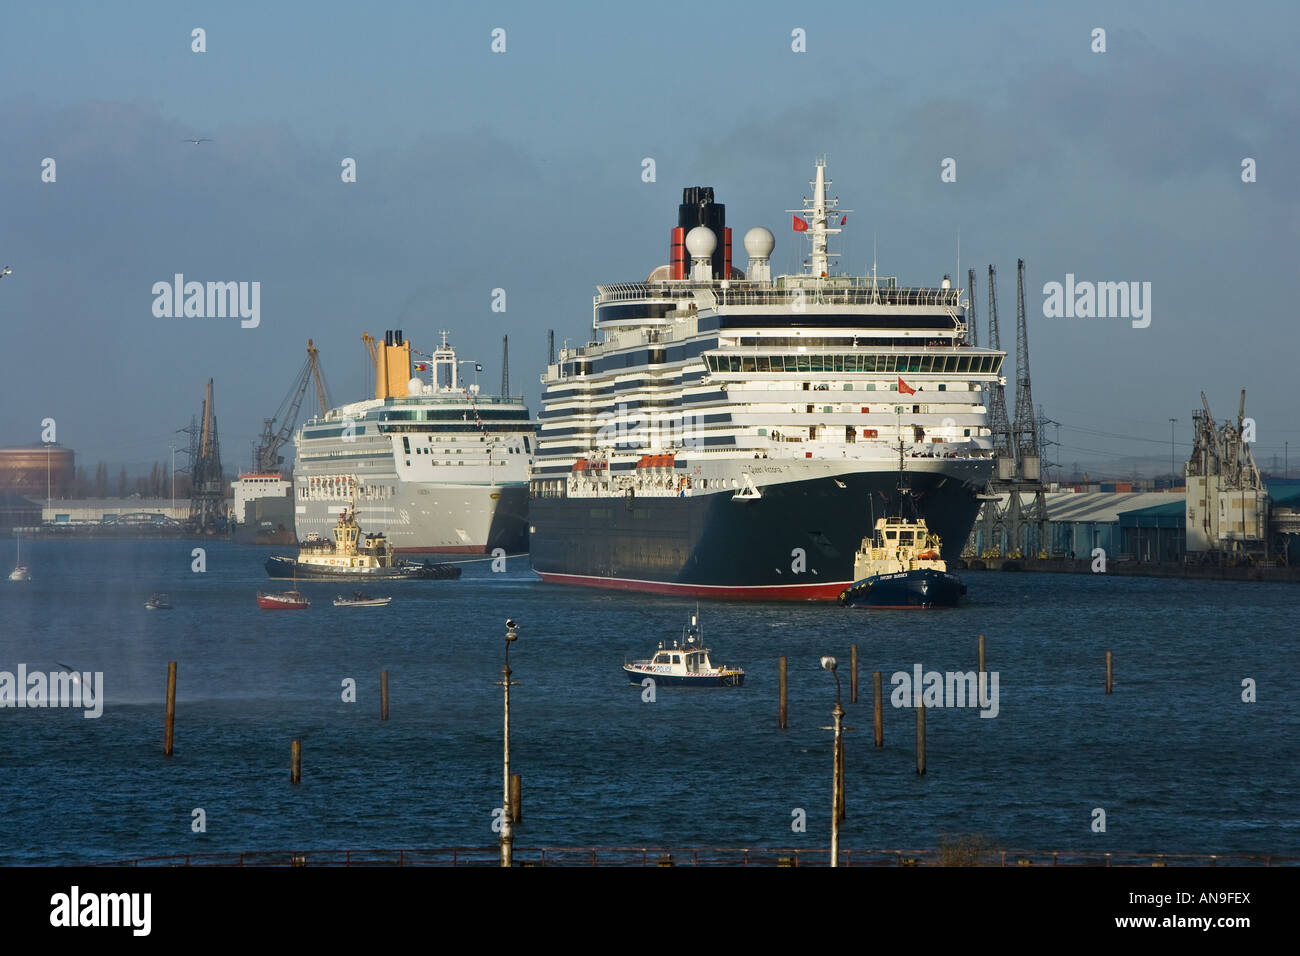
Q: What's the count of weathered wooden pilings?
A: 11